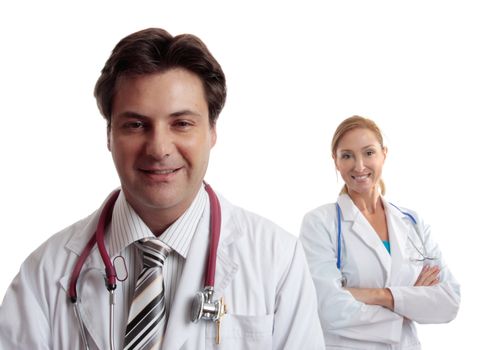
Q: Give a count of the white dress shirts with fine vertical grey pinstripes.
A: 1